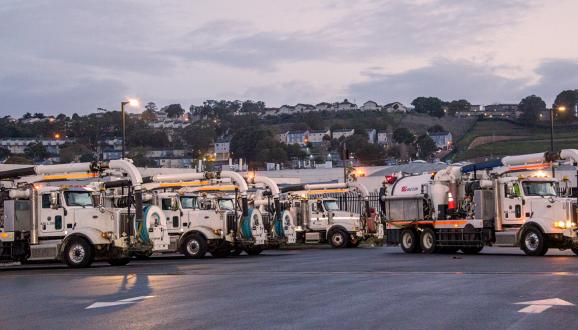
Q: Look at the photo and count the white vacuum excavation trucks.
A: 5